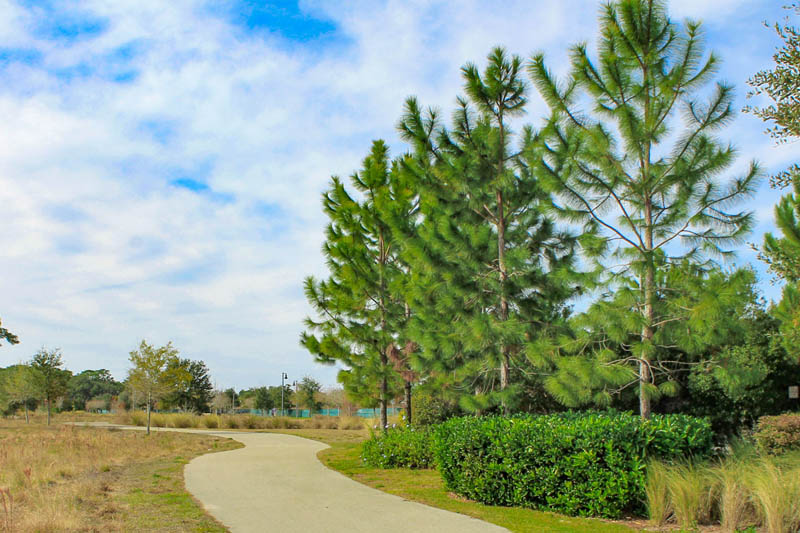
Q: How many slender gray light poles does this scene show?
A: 2